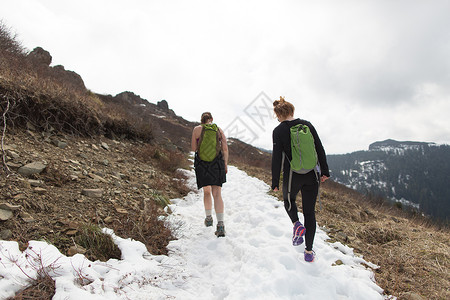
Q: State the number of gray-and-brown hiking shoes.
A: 2